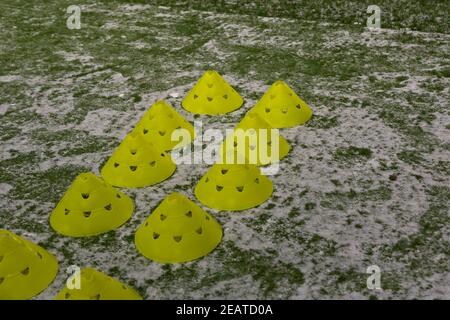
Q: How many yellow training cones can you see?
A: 10